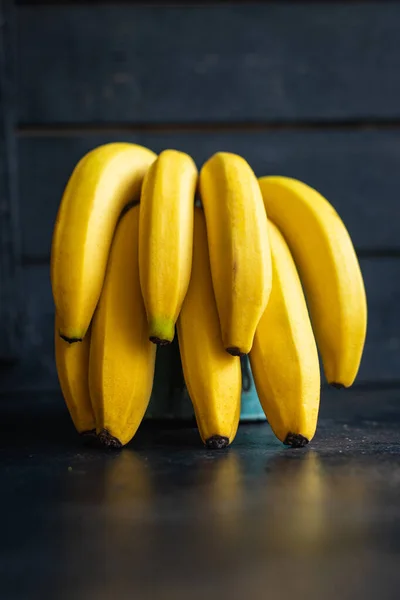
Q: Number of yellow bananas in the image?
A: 8